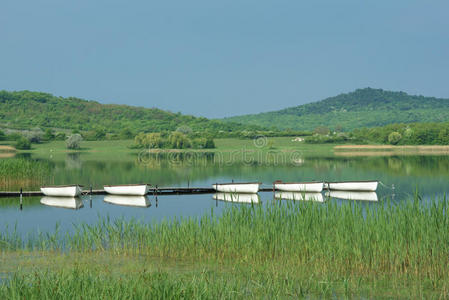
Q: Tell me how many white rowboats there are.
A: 5